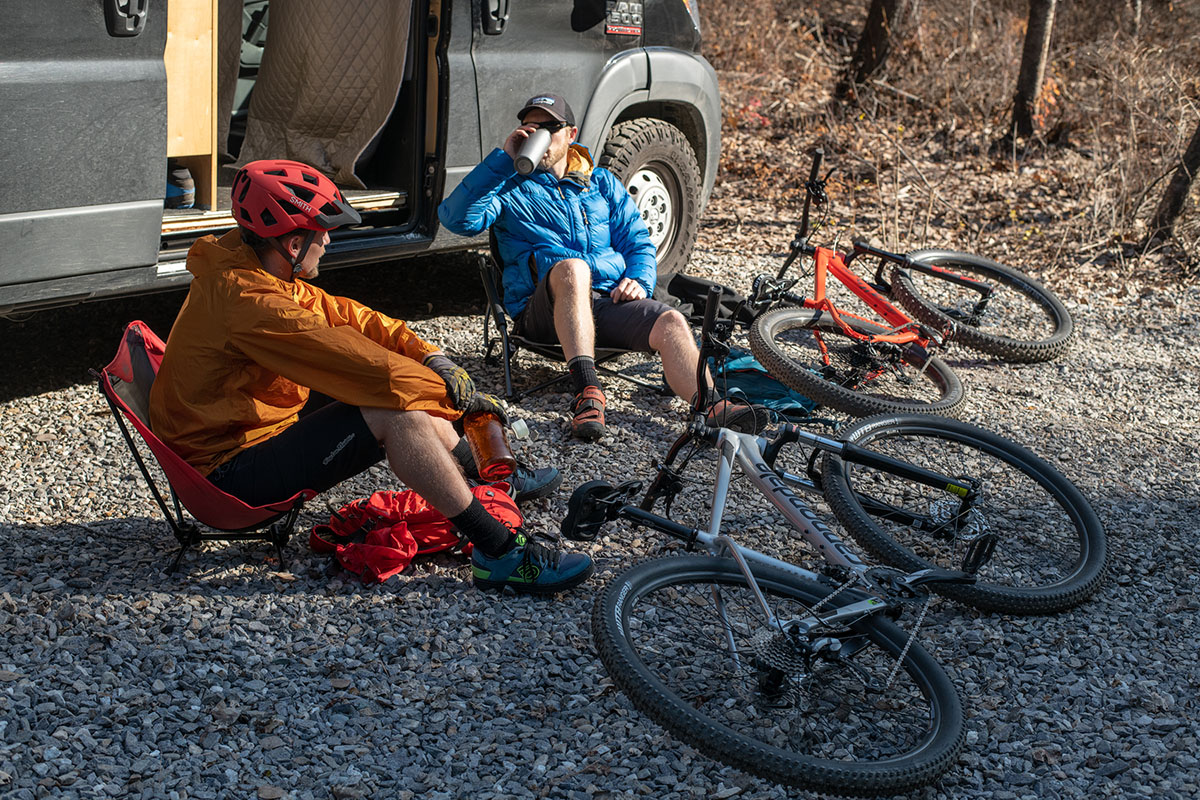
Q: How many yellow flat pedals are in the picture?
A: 0